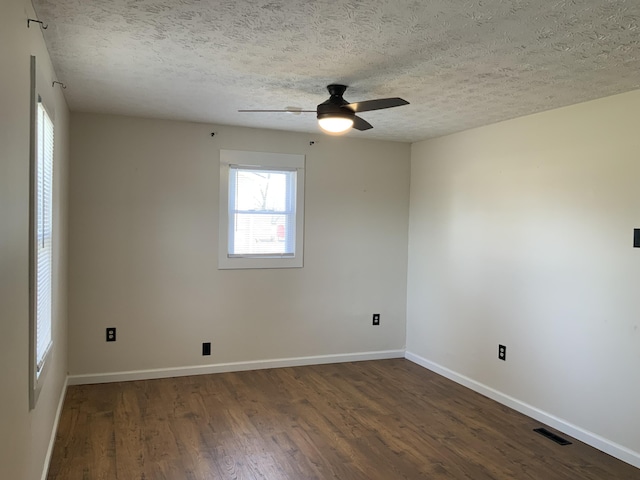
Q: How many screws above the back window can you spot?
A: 2